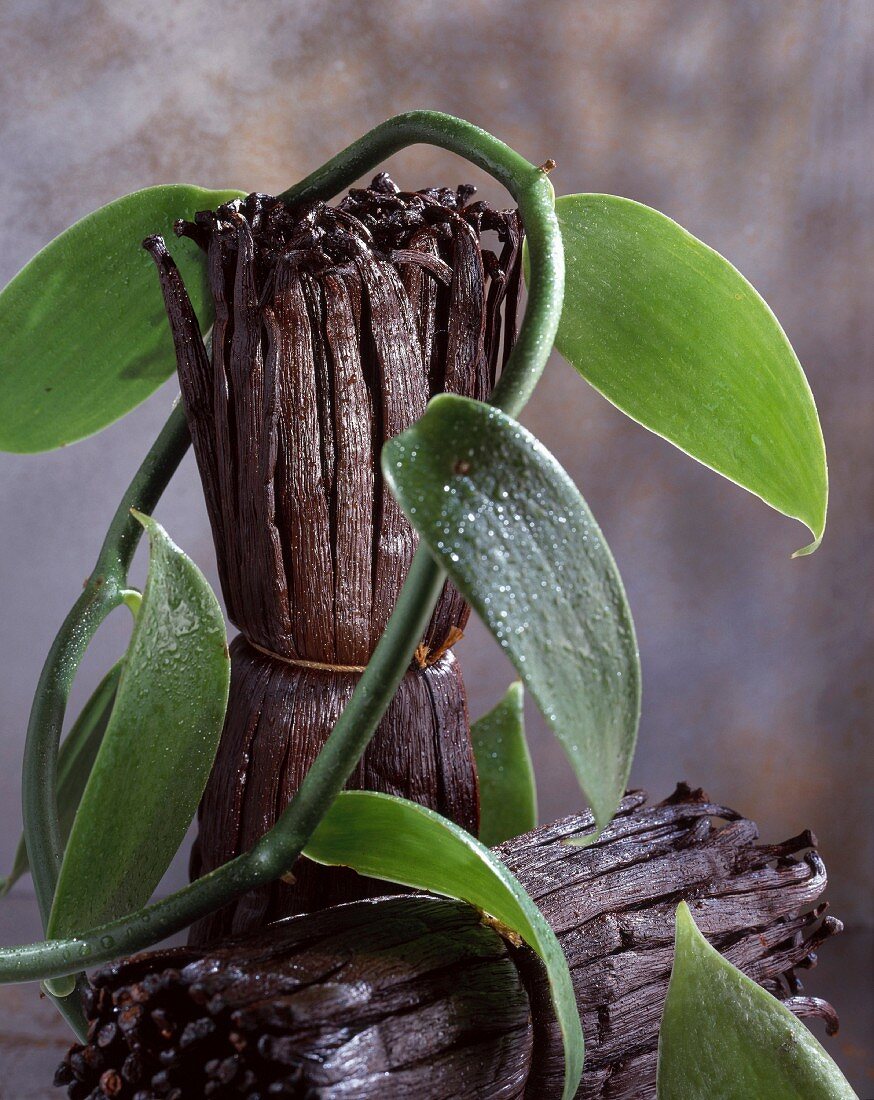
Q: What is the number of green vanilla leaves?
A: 8